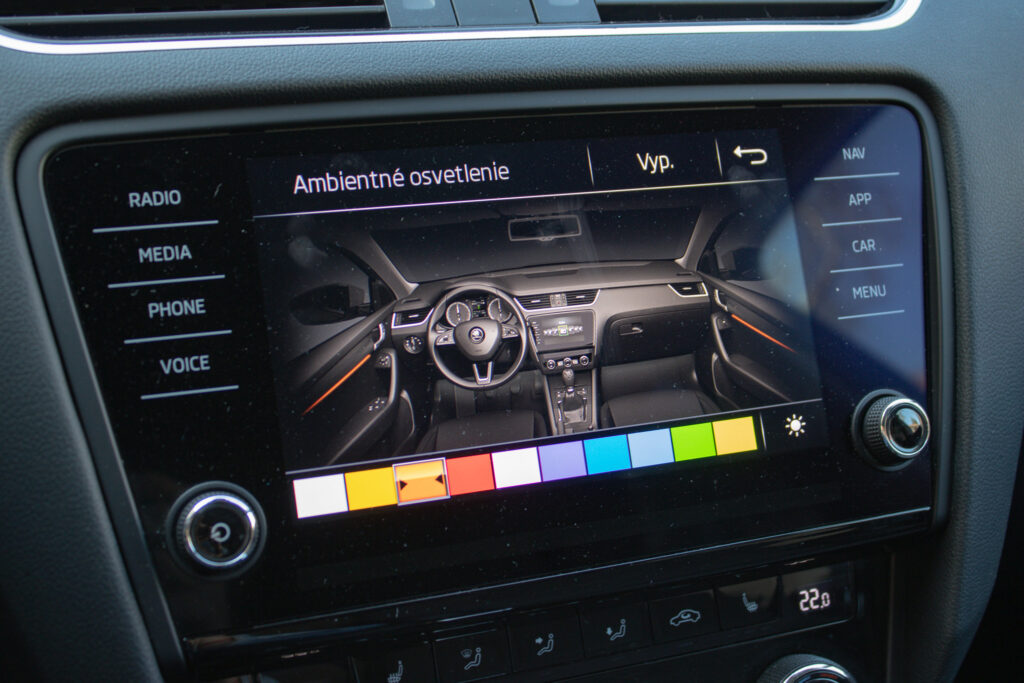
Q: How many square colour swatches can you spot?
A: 10